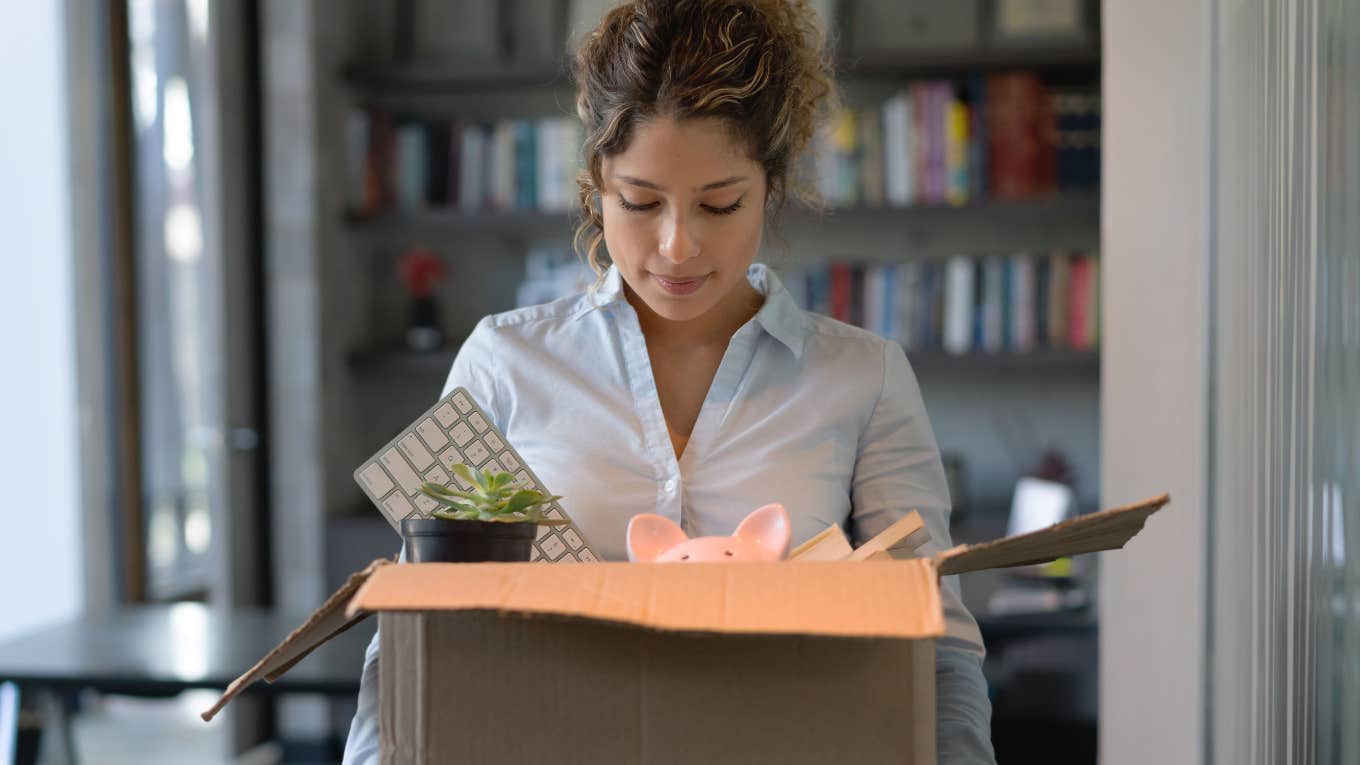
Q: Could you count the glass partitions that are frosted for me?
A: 1